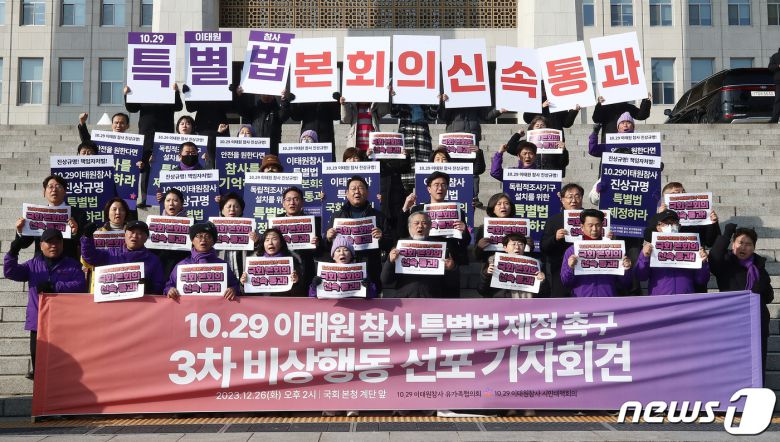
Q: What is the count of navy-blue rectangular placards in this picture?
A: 12